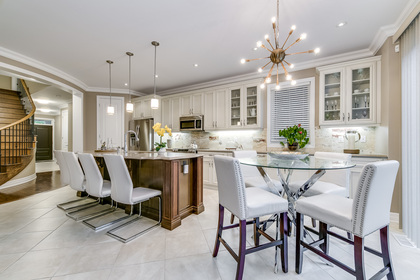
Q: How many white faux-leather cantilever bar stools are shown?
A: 4